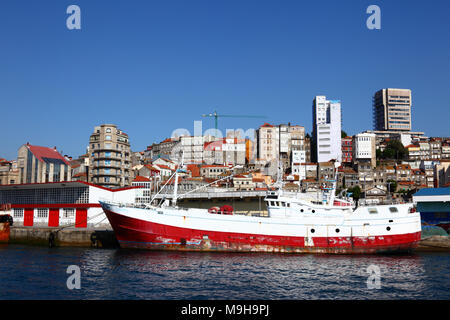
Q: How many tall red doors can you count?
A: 3